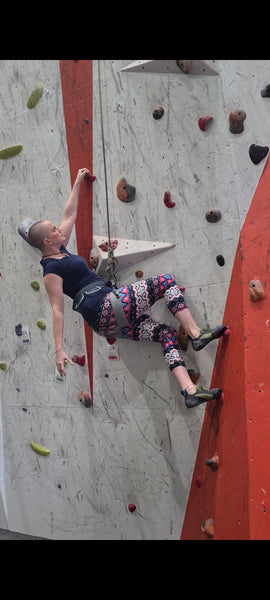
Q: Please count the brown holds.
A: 13